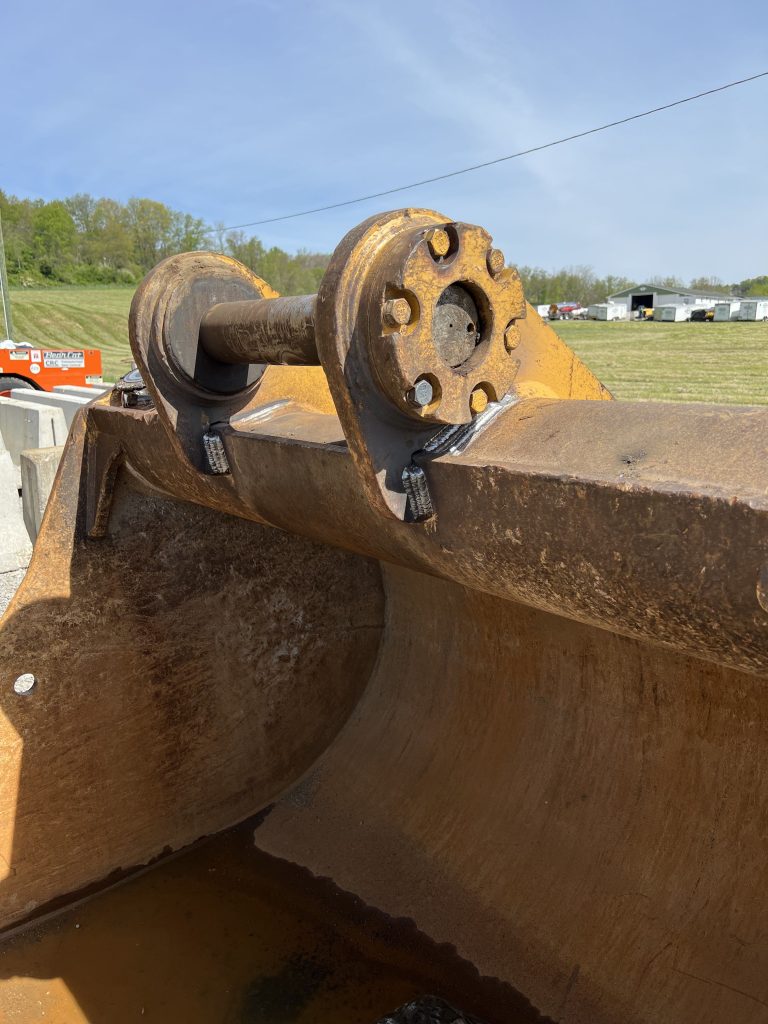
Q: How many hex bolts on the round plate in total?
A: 6